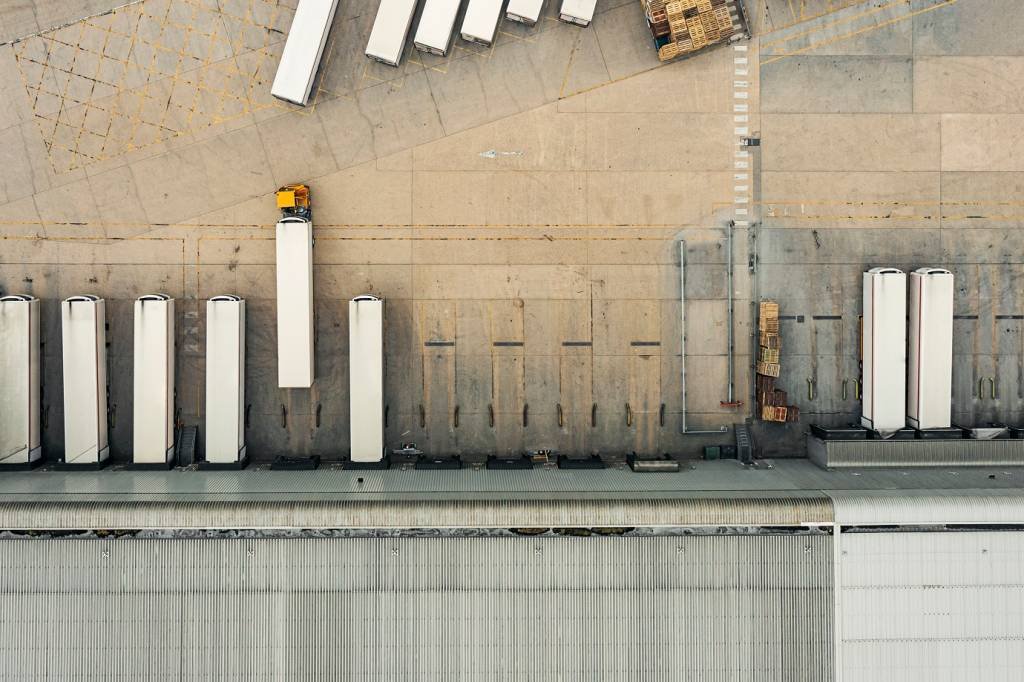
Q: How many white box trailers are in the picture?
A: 14